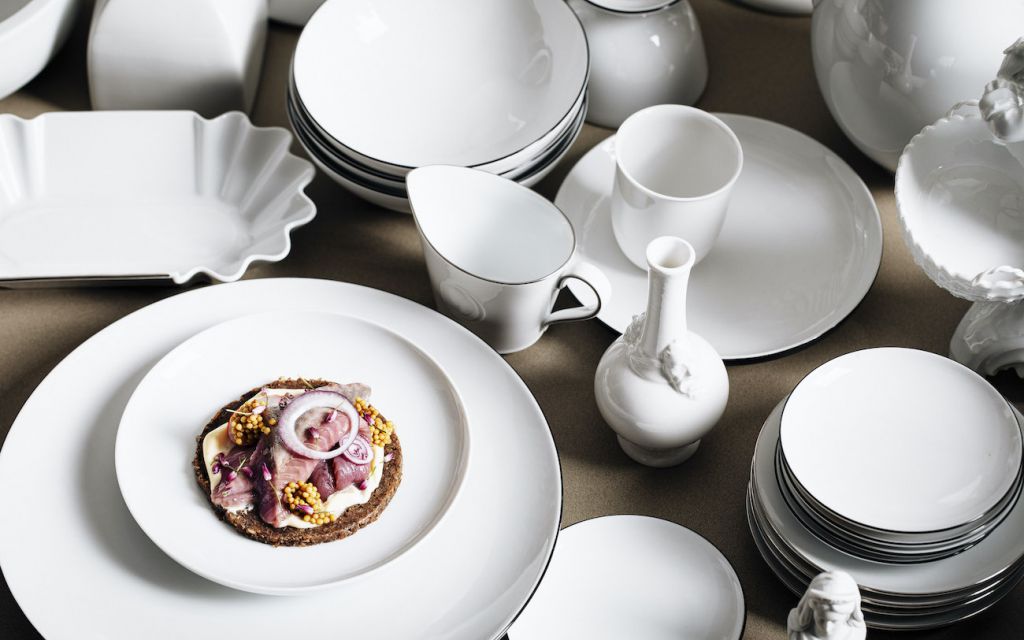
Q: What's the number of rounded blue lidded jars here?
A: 0